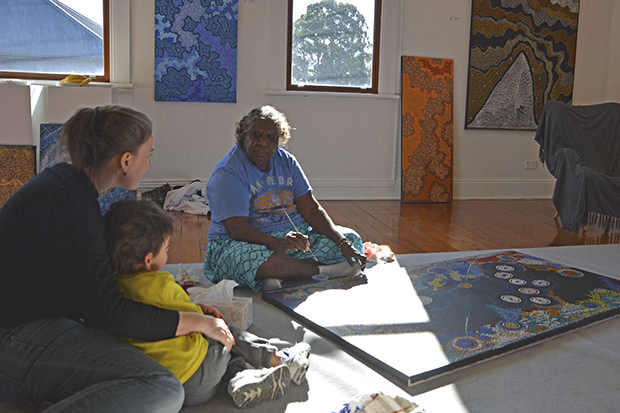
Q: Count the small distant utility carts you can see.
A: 0